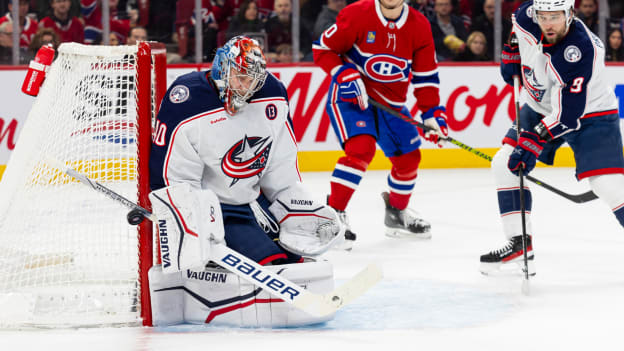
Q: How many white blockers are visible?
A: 1